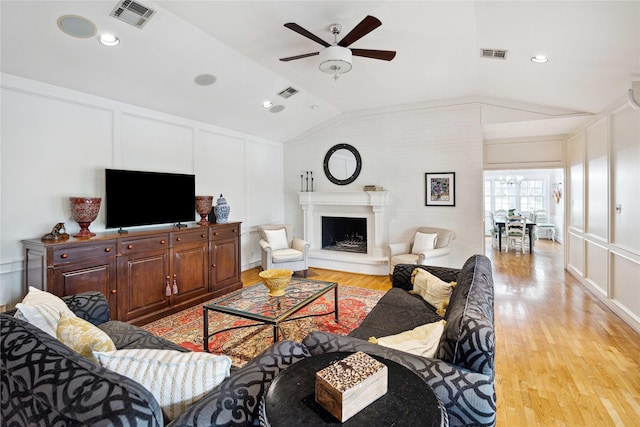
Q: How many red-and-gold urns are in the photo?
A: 2